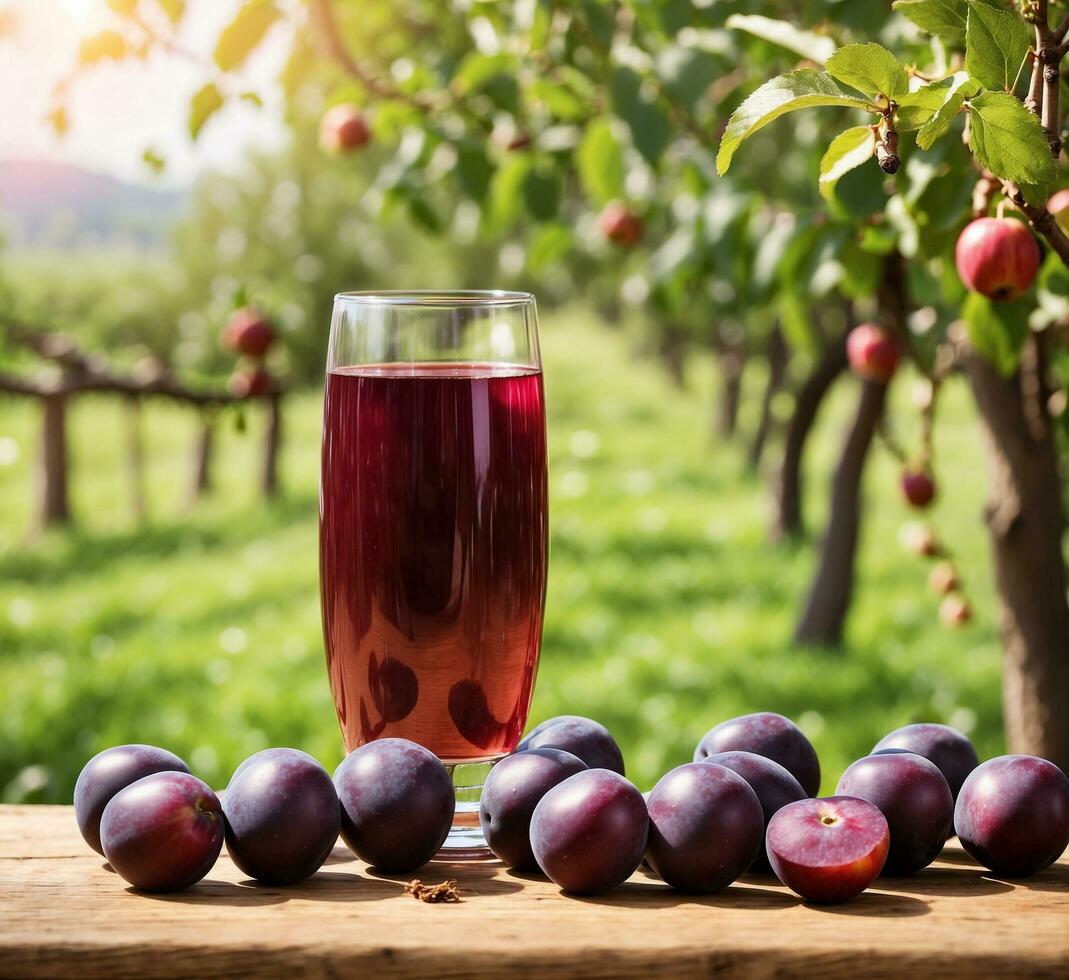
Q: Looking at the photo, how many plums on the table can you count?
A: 14